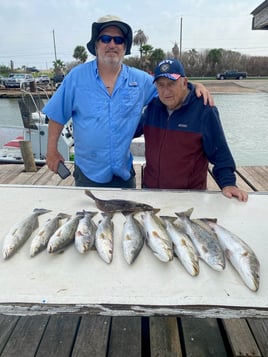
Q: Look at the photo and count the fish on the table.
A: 11